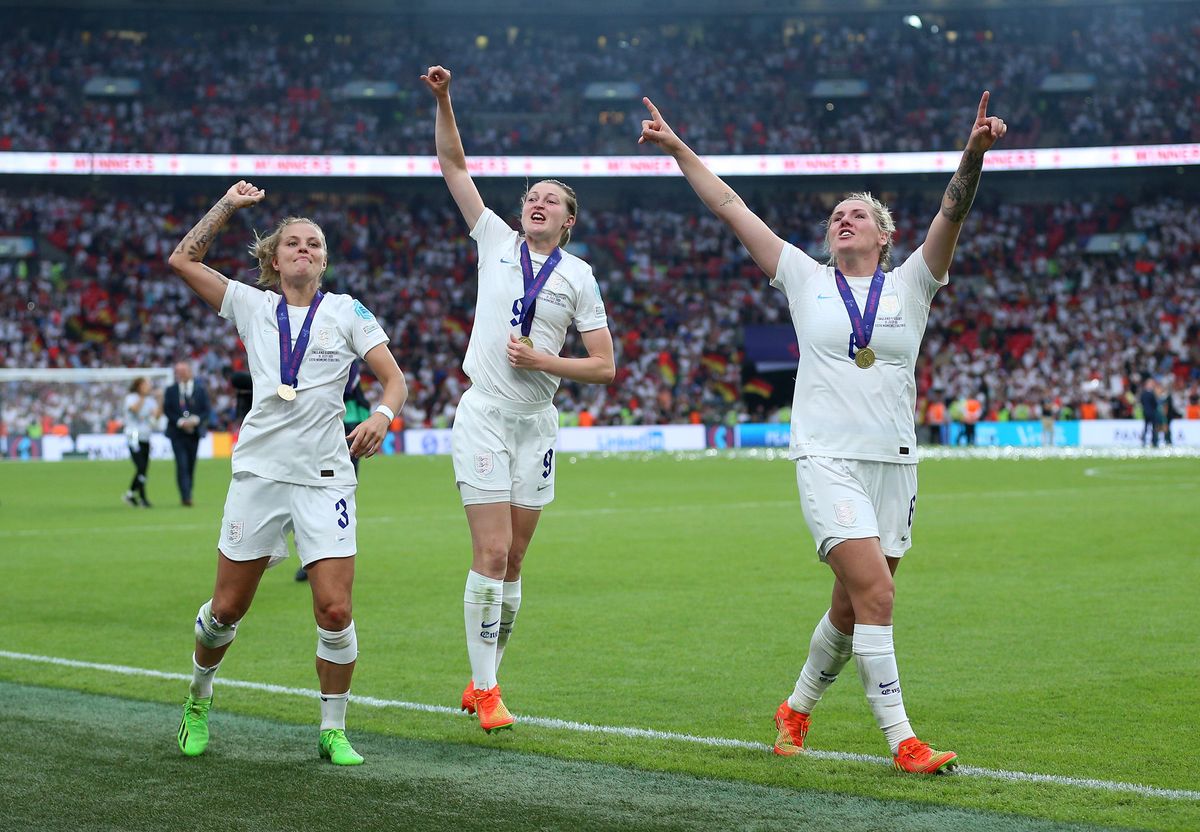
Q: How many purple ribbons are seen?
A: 3